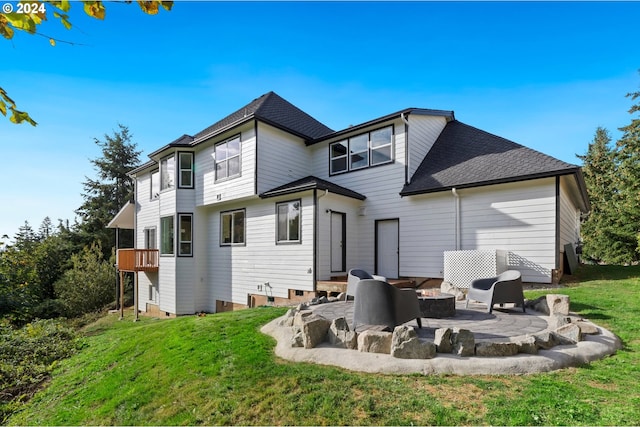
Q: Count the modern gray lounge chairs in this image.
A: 3